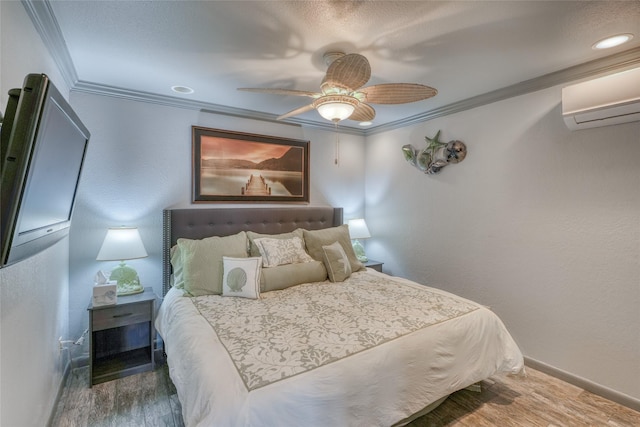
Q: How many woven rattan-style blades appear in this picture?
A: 5